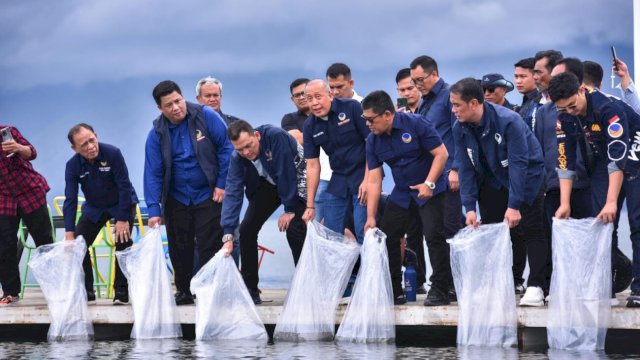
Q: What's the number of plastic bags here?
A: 7